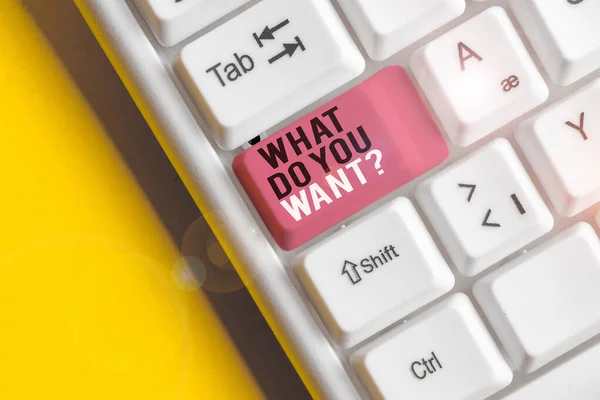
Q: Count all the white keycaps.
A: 10